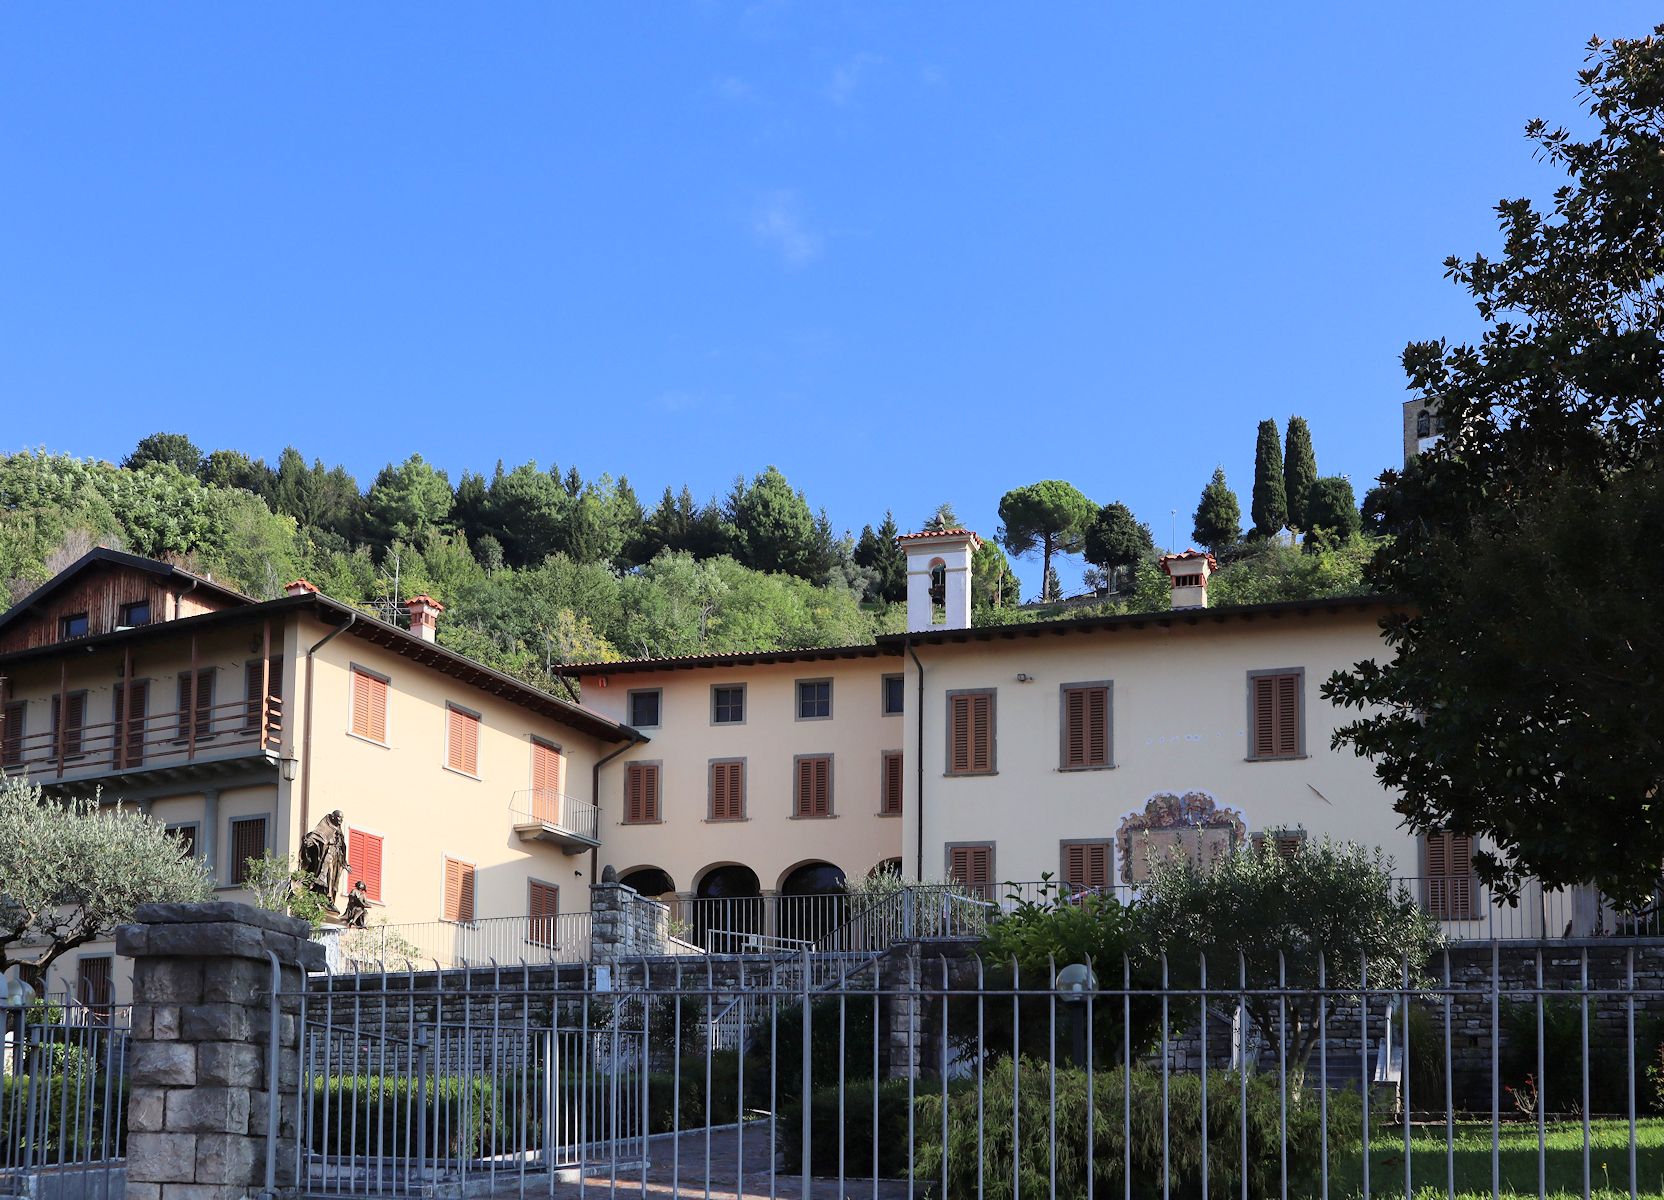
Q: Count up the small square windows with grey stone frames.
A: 4